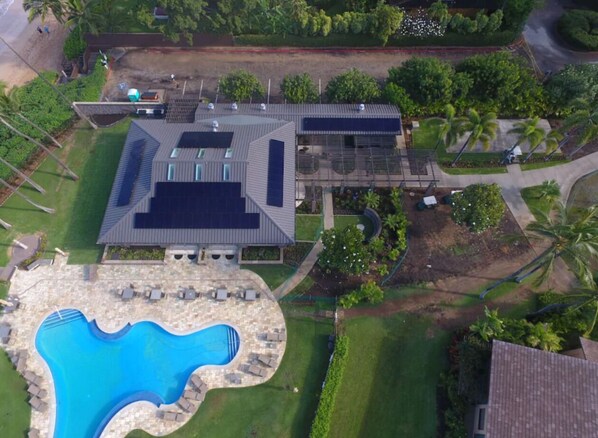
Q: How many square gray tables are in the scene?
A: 5